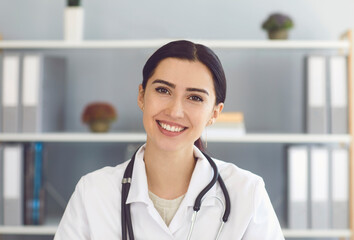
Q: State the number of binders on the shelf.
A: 8